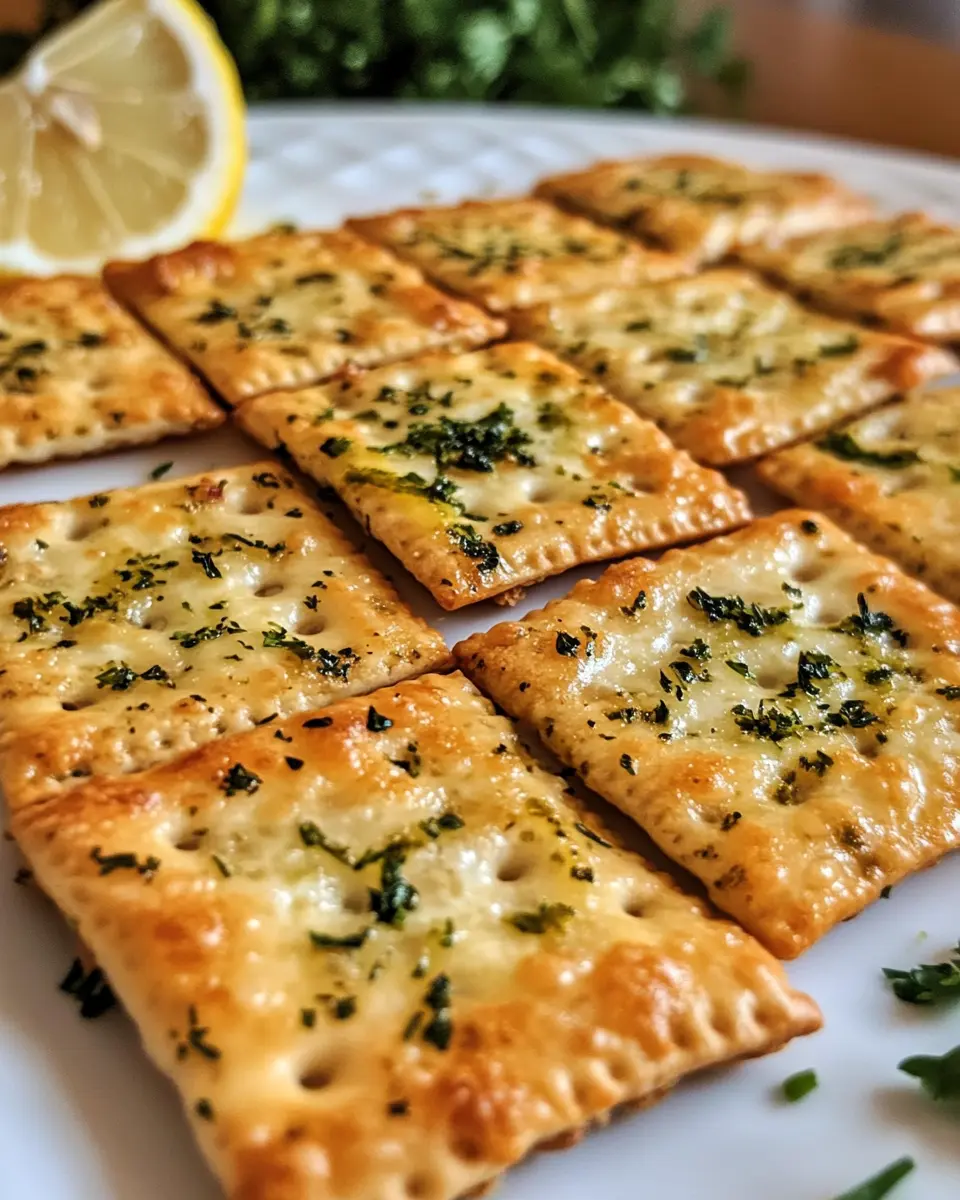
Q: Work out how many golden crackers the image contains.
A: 11